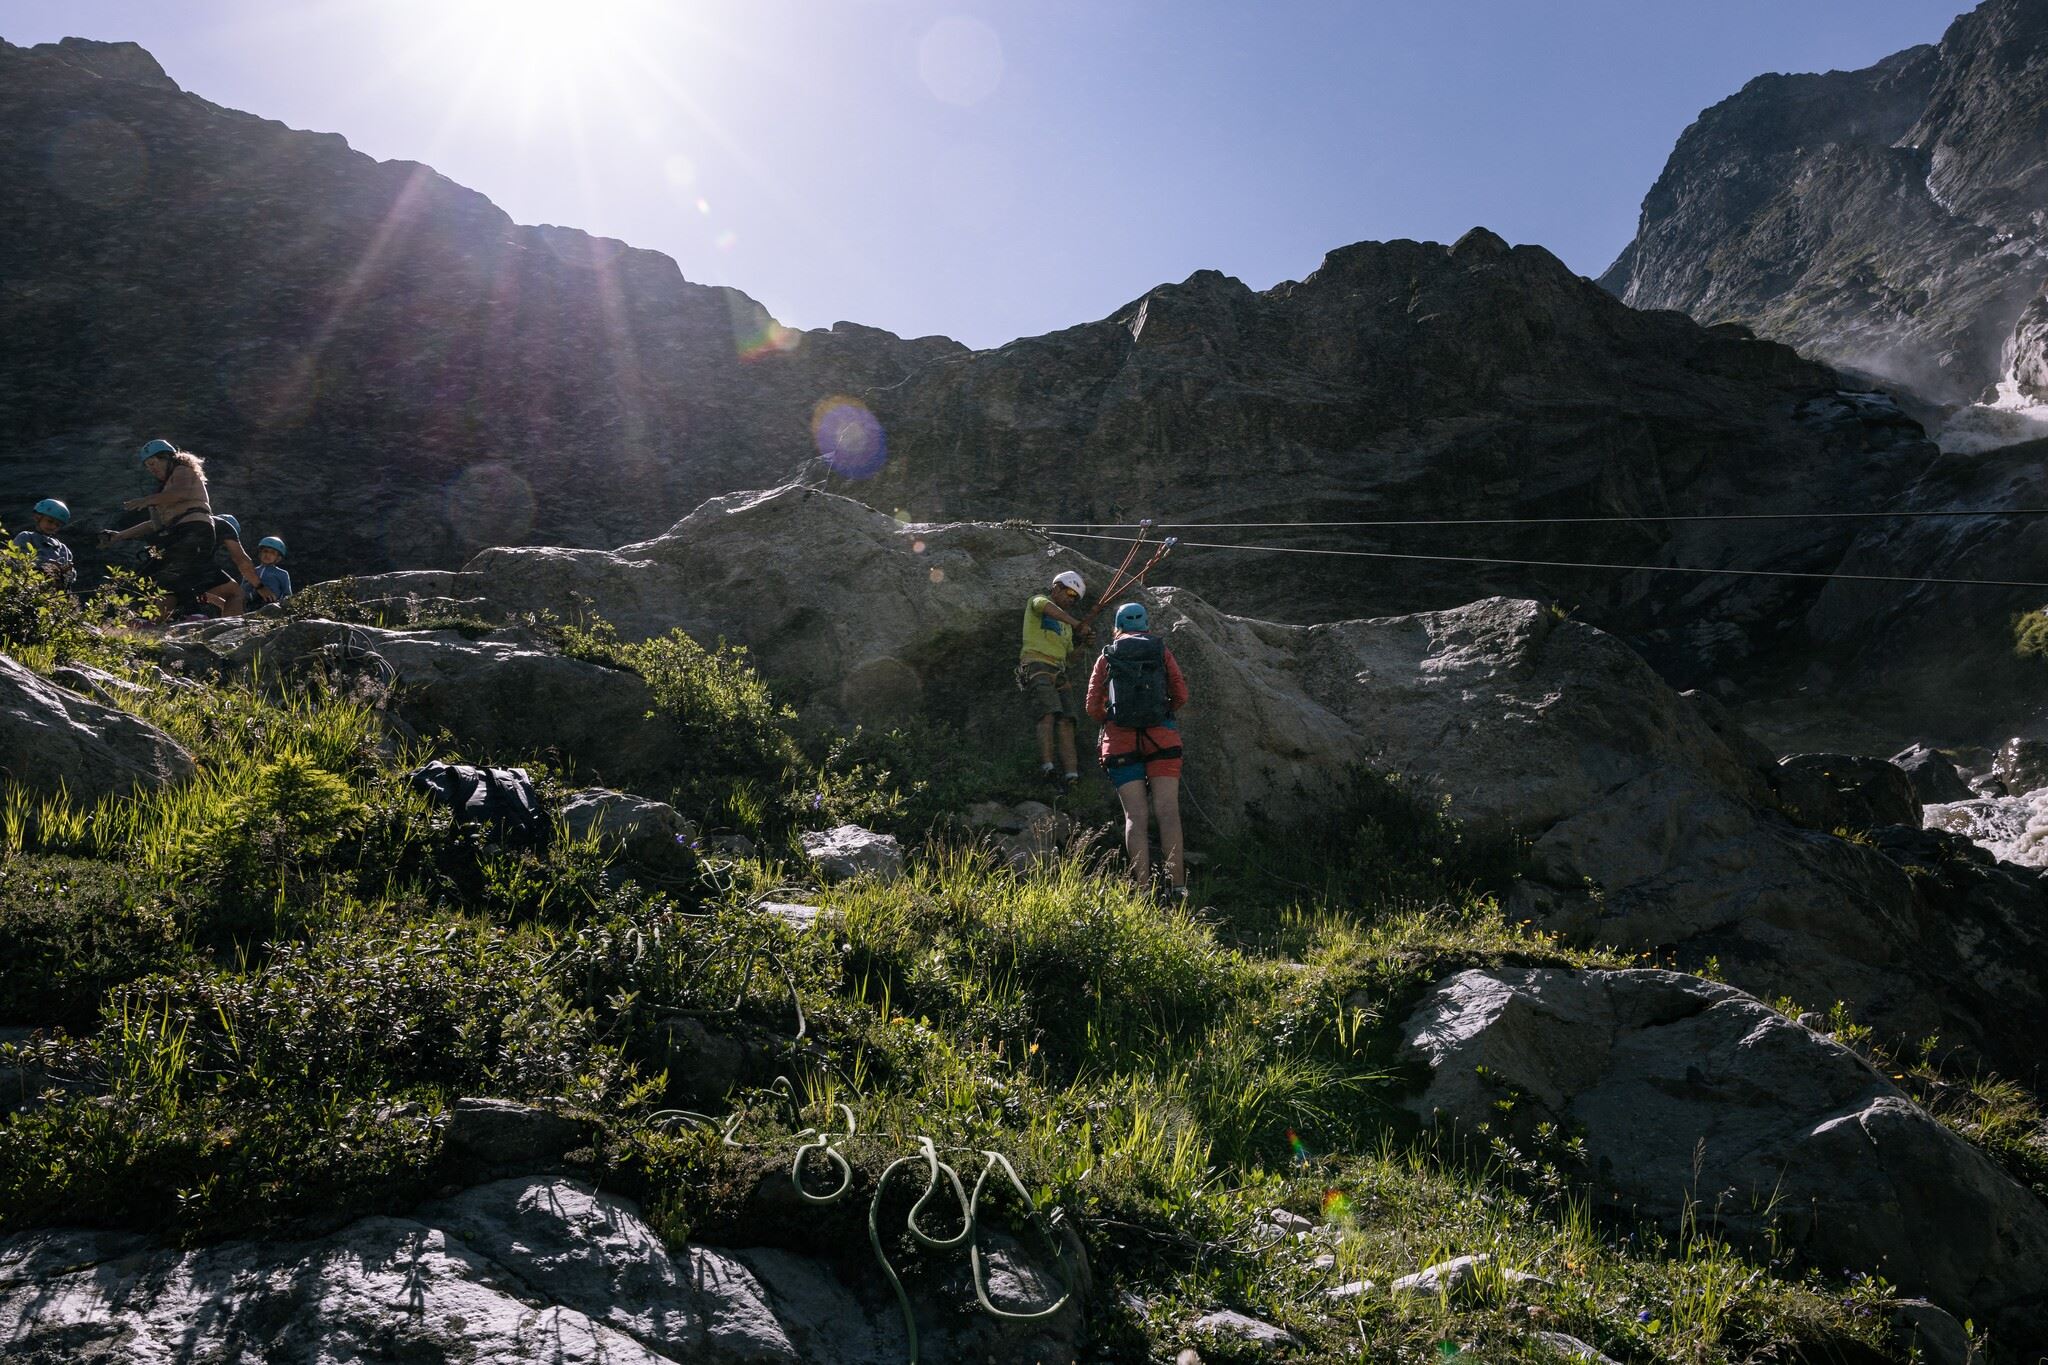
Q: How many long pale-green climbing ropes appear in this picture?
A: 1